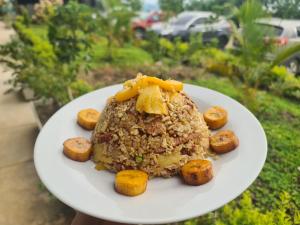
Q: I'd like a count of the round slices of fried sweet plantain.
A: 6